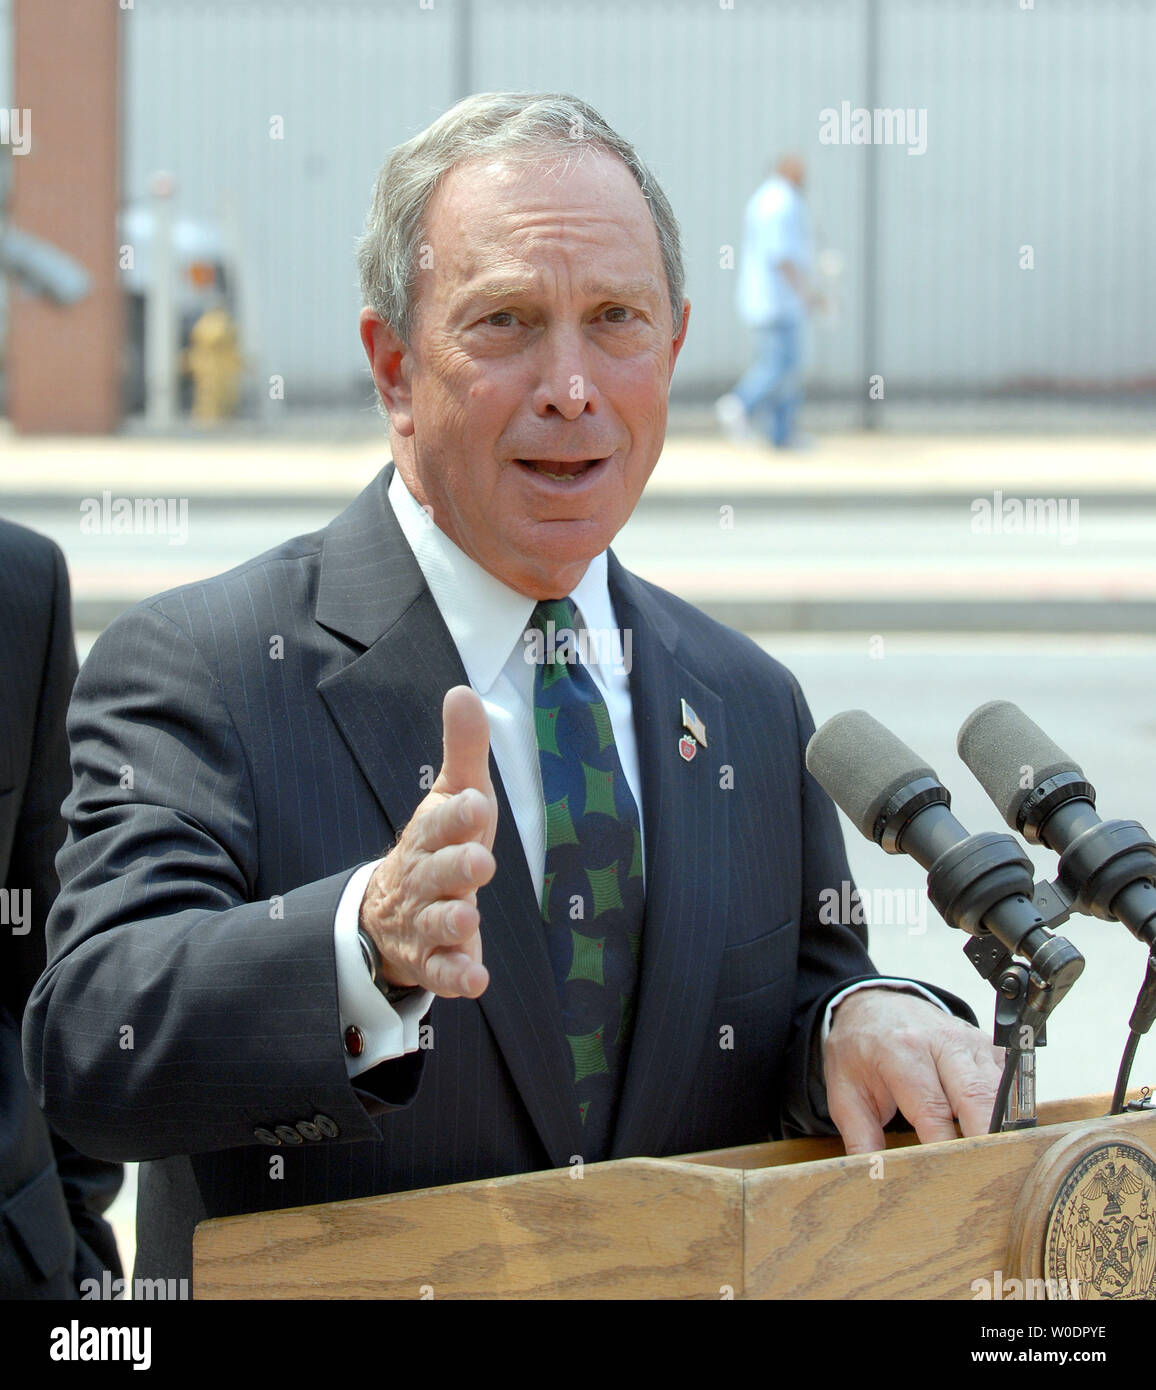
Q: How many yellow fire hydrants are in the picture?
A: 1